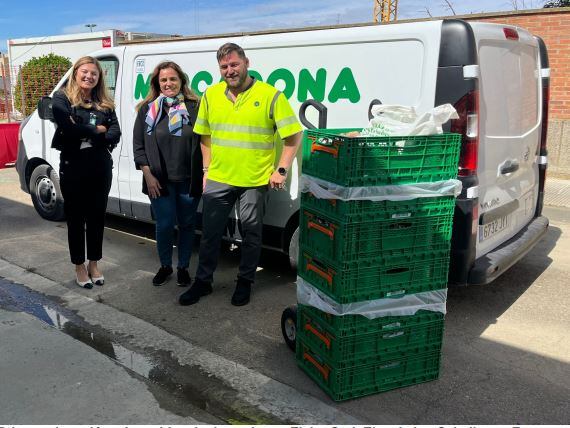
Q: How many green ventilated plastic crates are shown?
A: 7